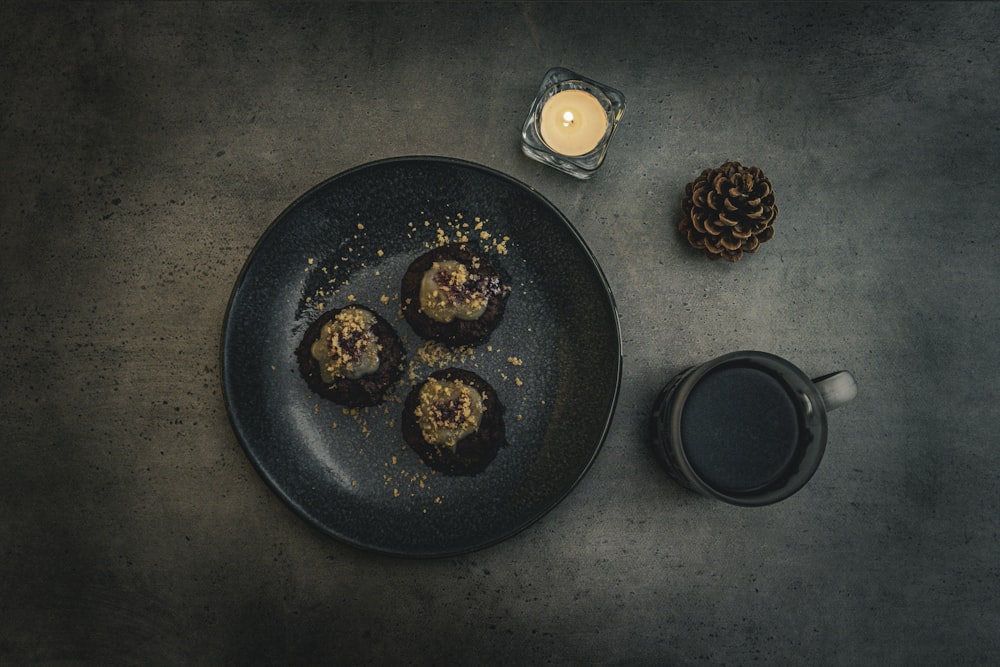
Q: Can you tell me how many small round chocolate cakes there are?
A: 3